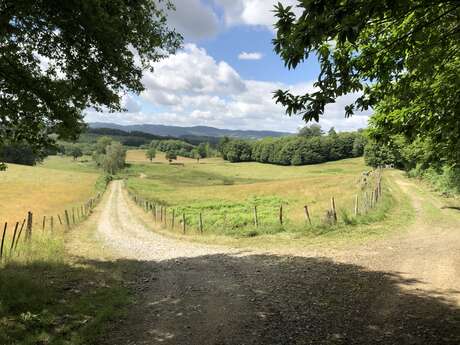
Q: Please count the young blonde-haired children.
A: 0